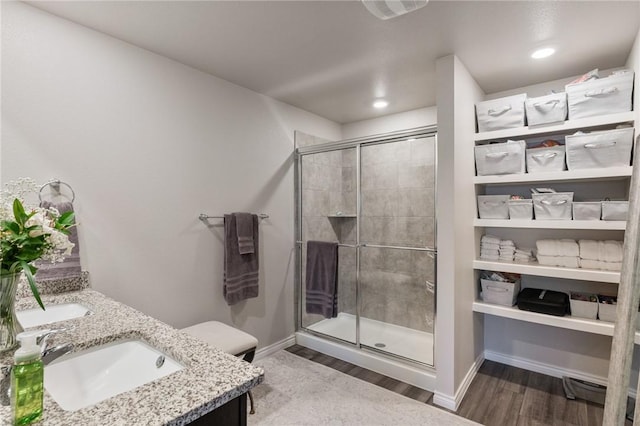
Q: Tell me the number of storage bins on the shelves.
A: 14